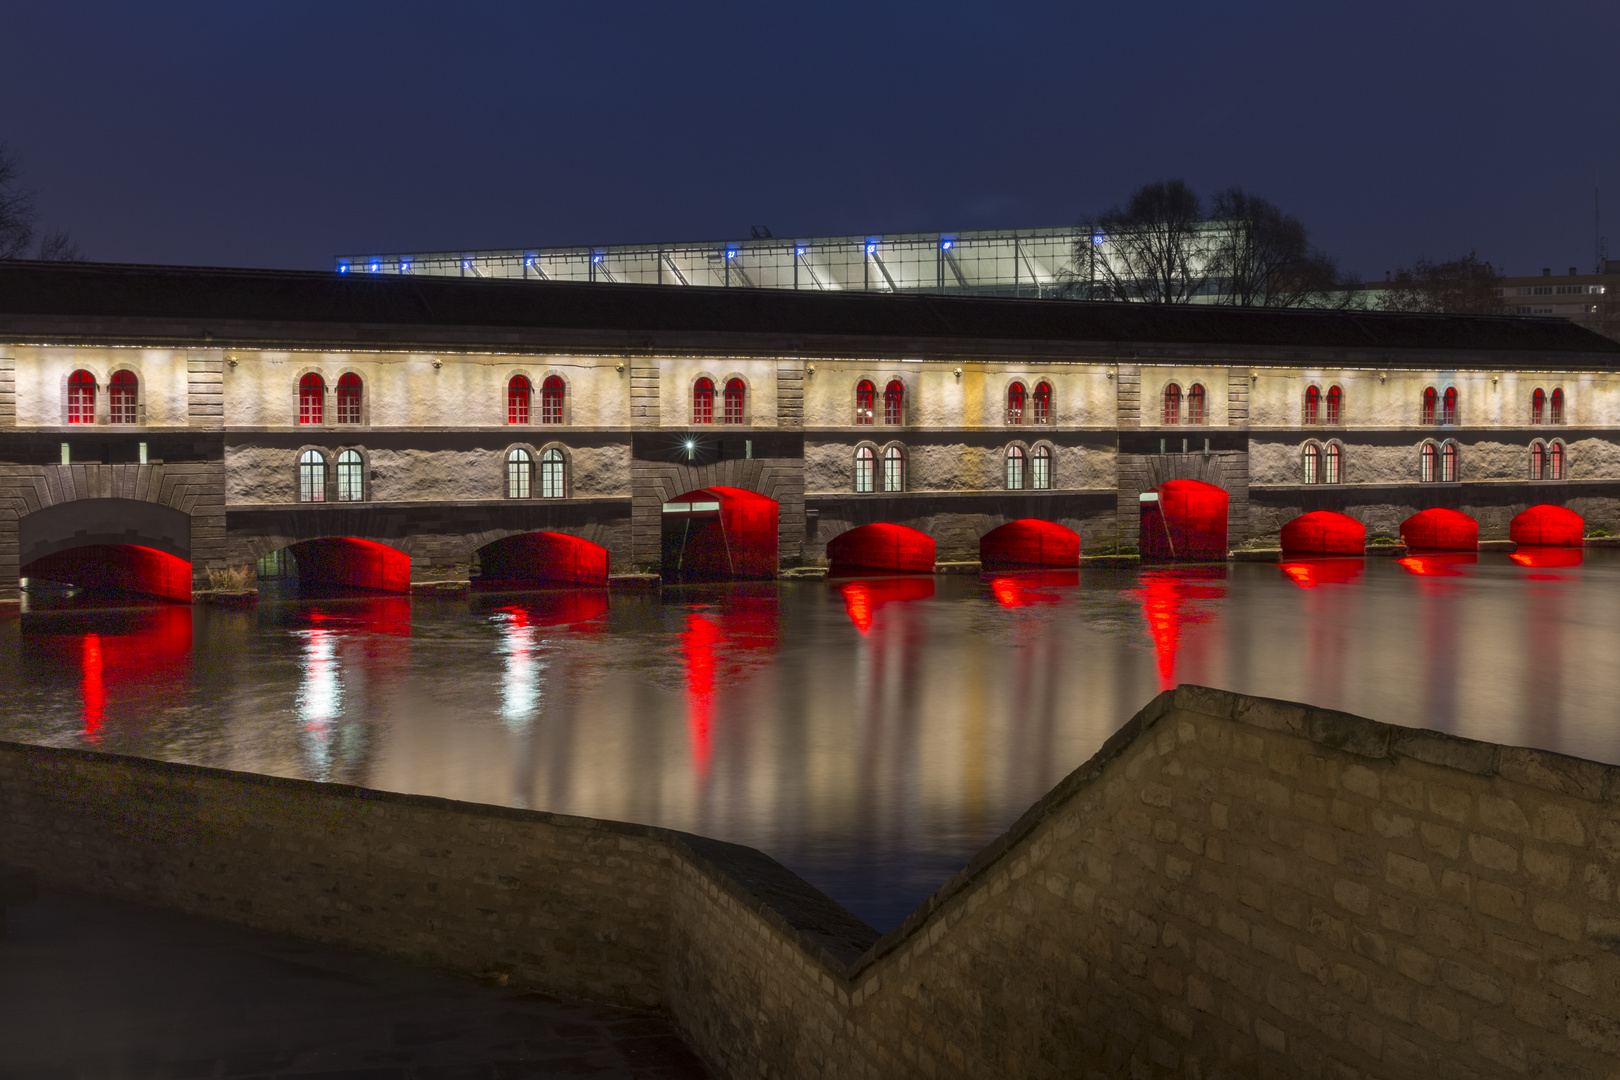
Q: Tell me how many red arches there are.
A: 10